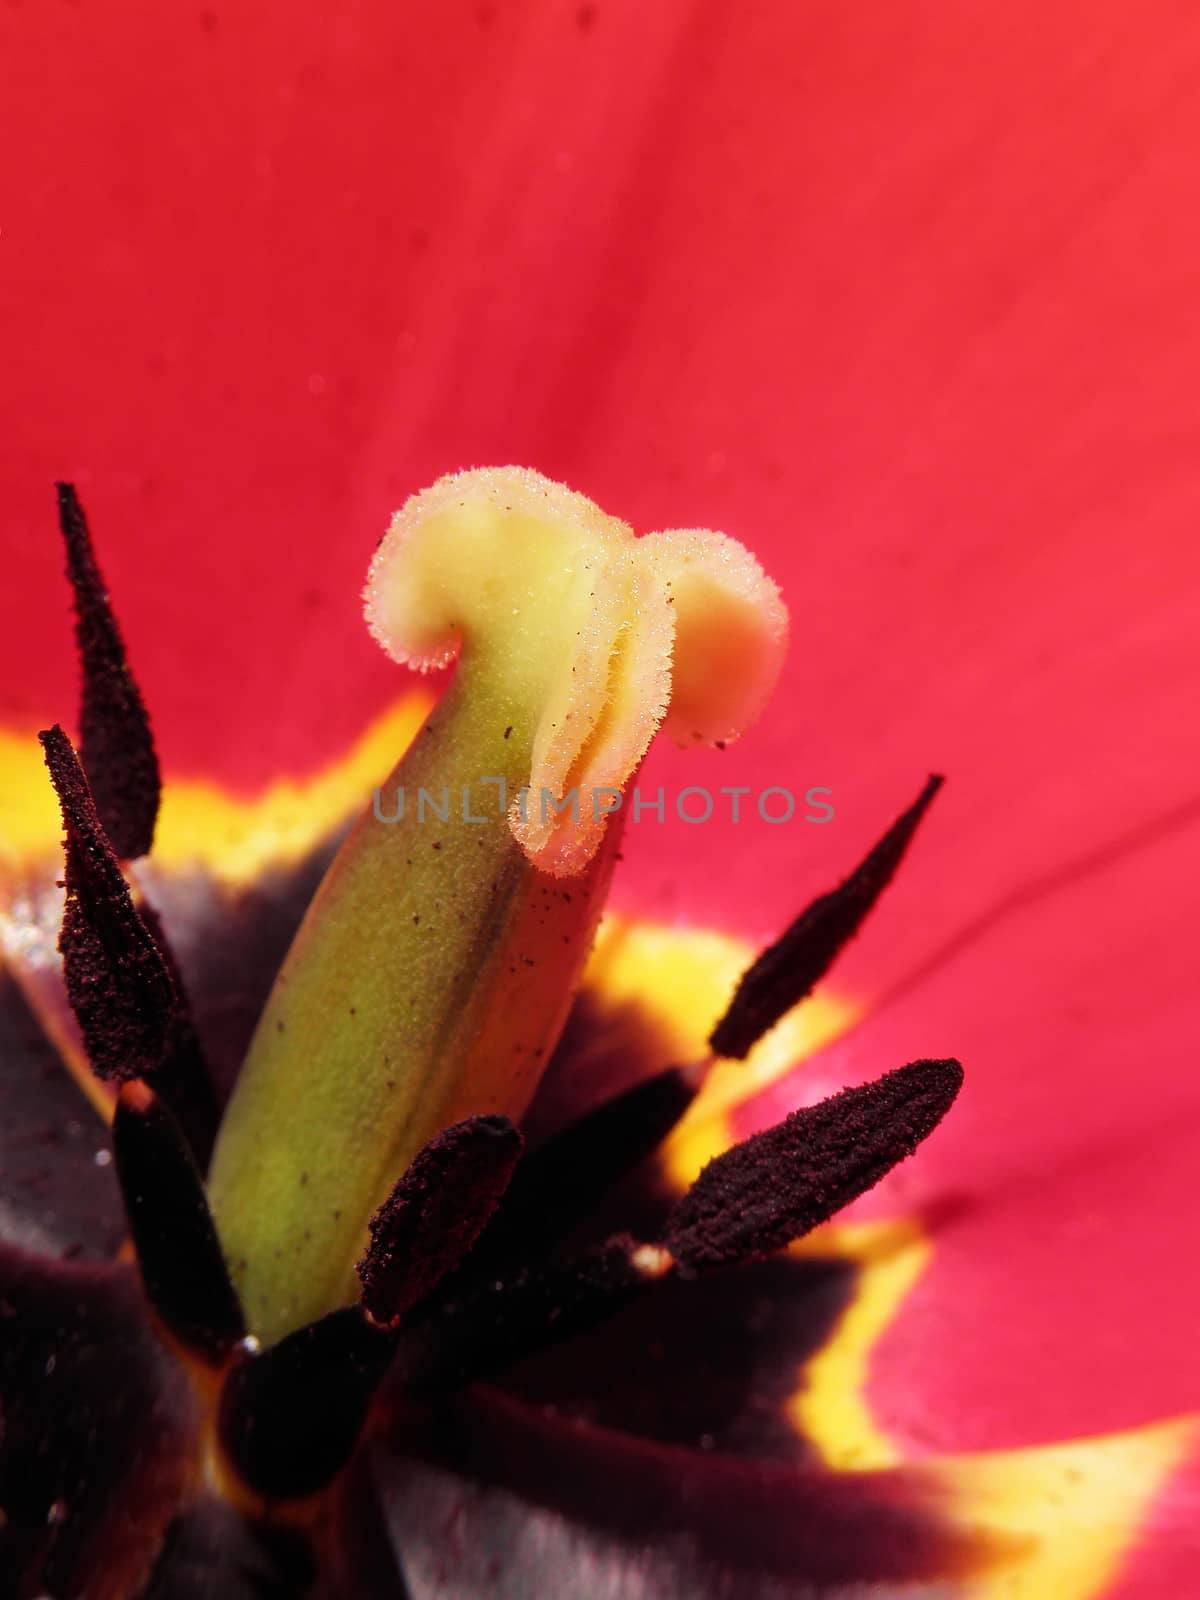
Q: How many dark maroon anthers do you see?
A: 5